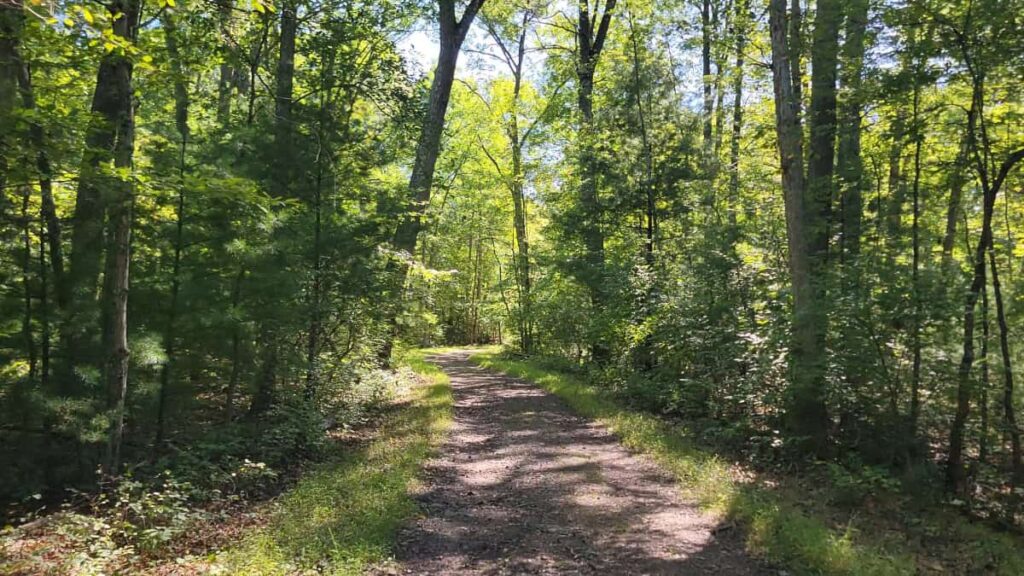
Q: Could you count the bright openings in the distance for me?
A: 1